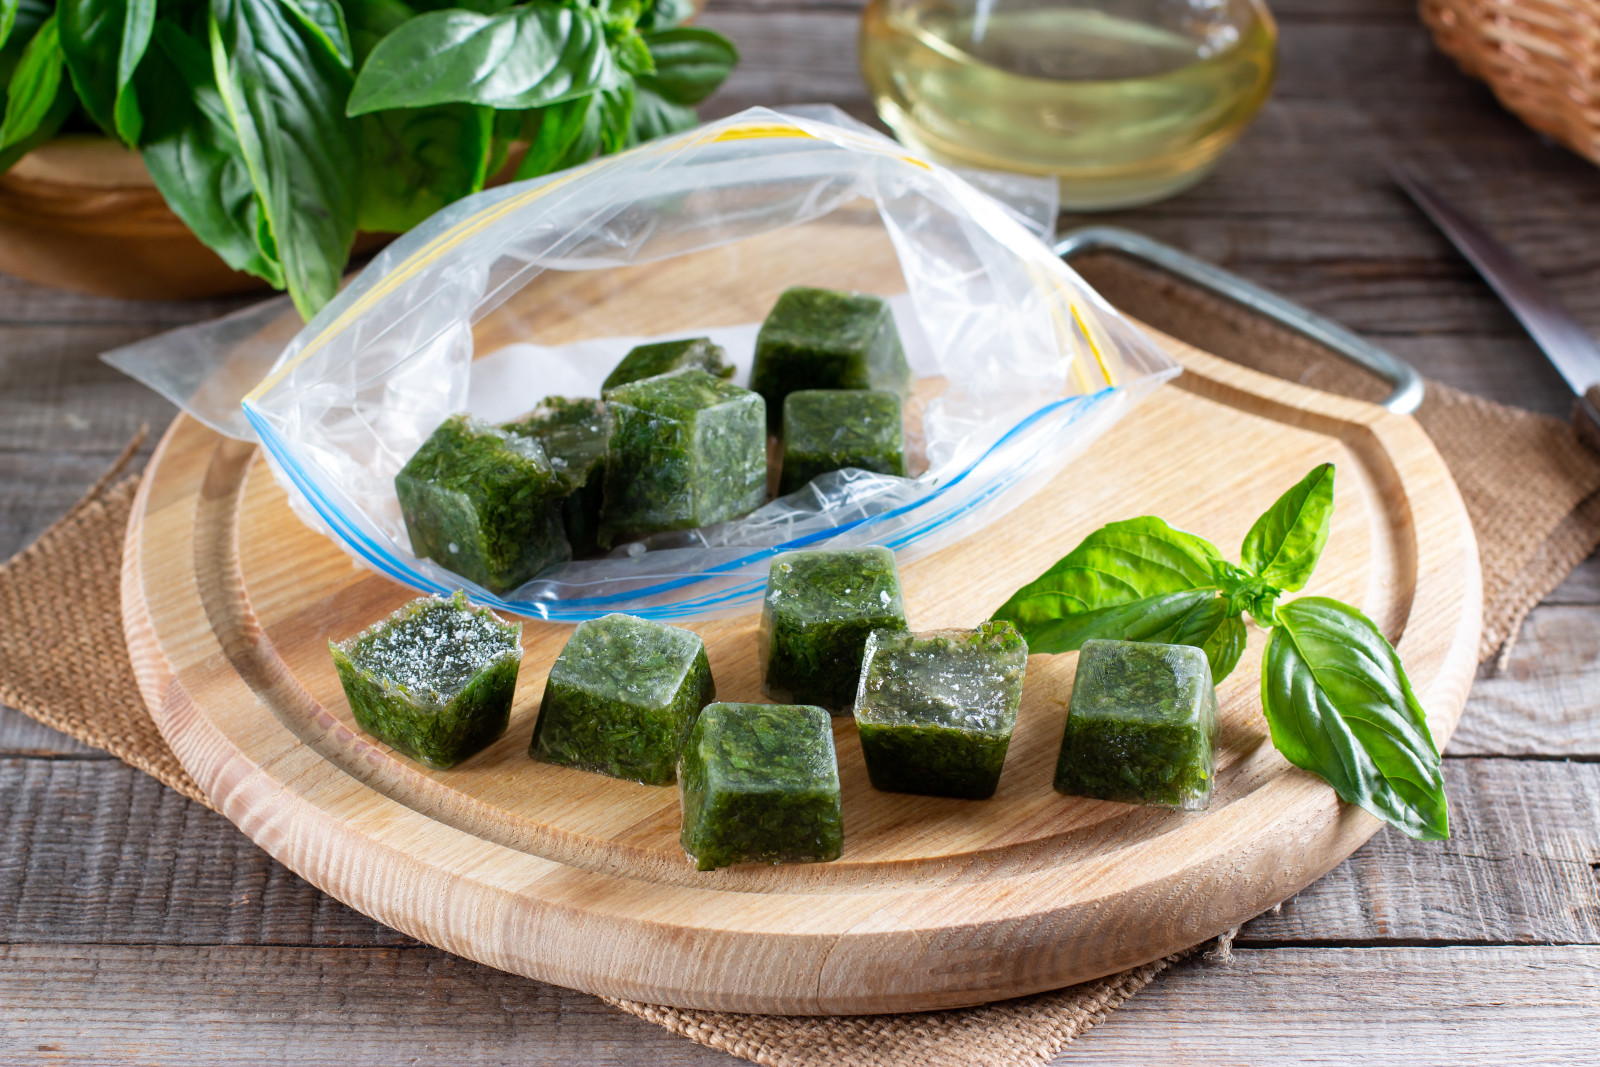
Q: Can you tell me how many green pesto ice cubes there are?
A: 12